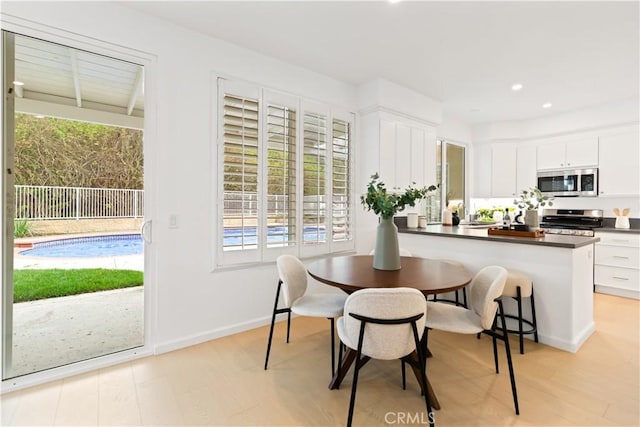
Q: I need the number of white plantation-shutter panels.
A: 4